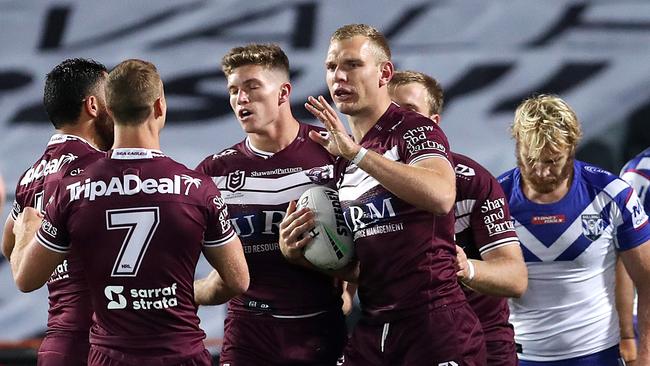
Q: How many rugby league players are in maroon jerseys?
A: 5